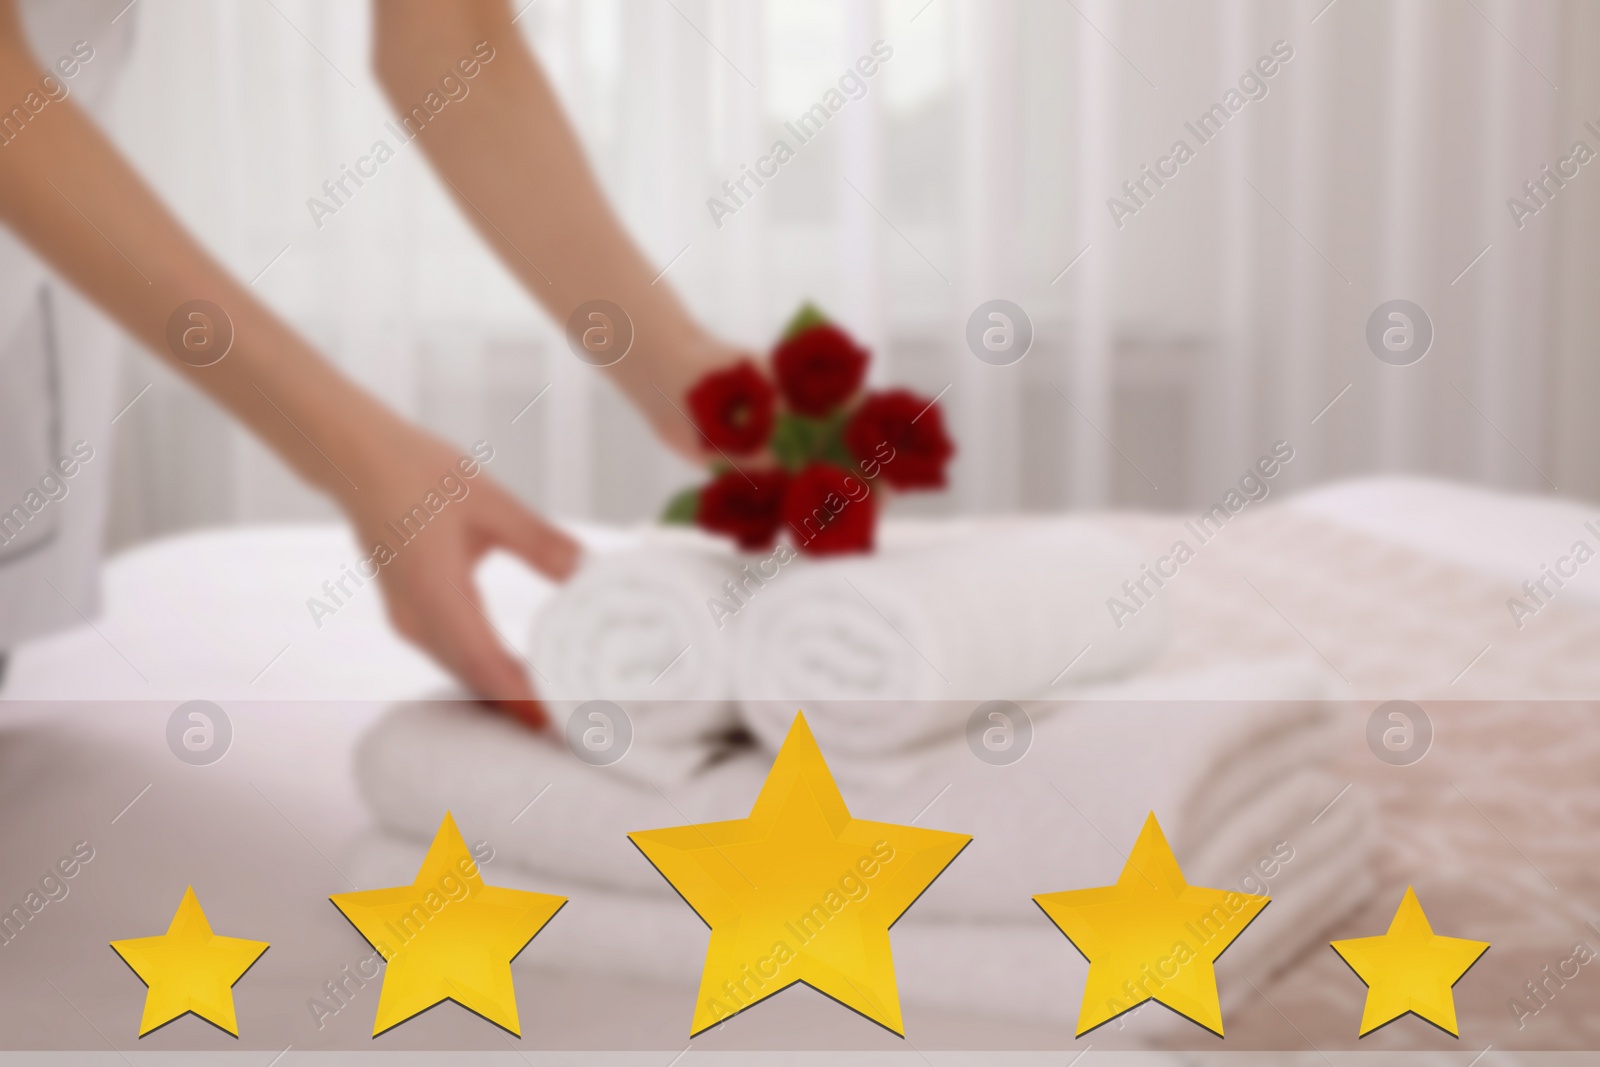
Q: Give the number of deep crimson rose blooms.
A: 5